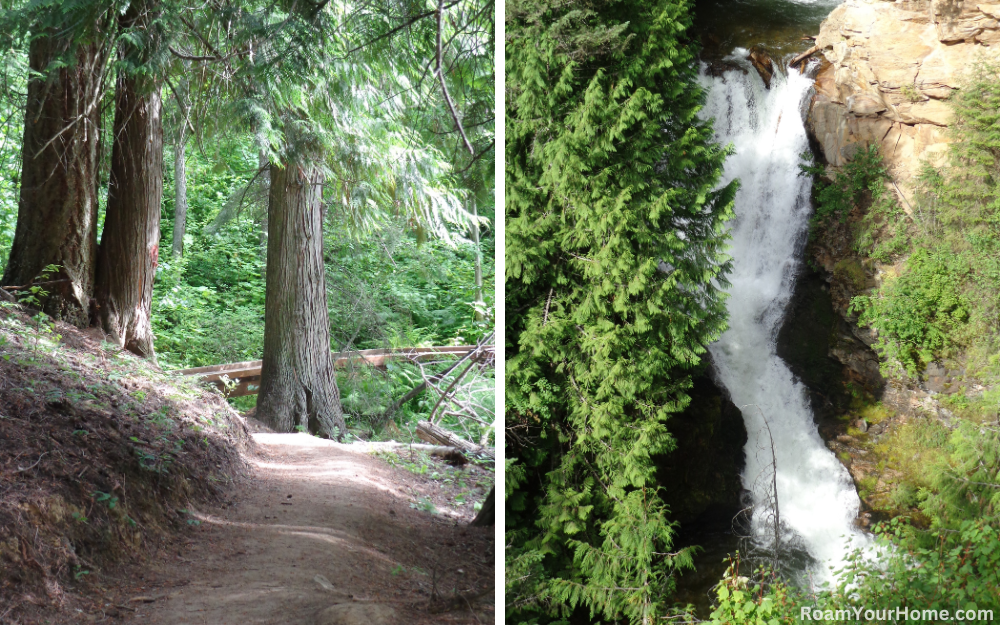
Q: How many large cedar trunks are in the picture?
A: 3